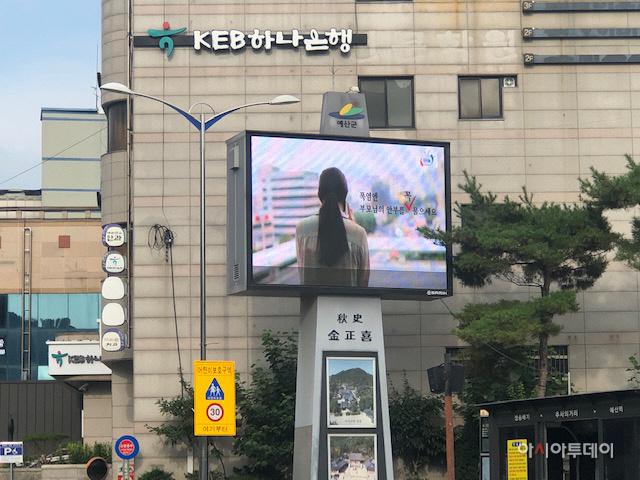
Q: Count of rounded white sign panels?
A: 5